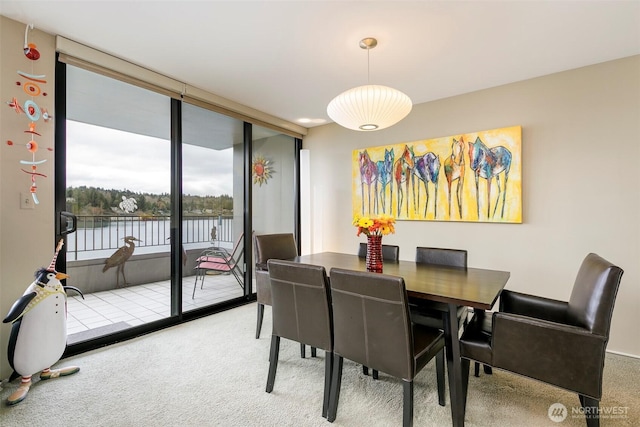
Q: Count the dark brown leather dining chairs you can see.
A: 6